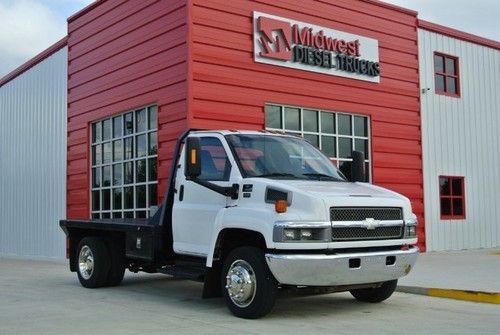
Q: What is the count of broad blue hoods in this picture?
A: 0